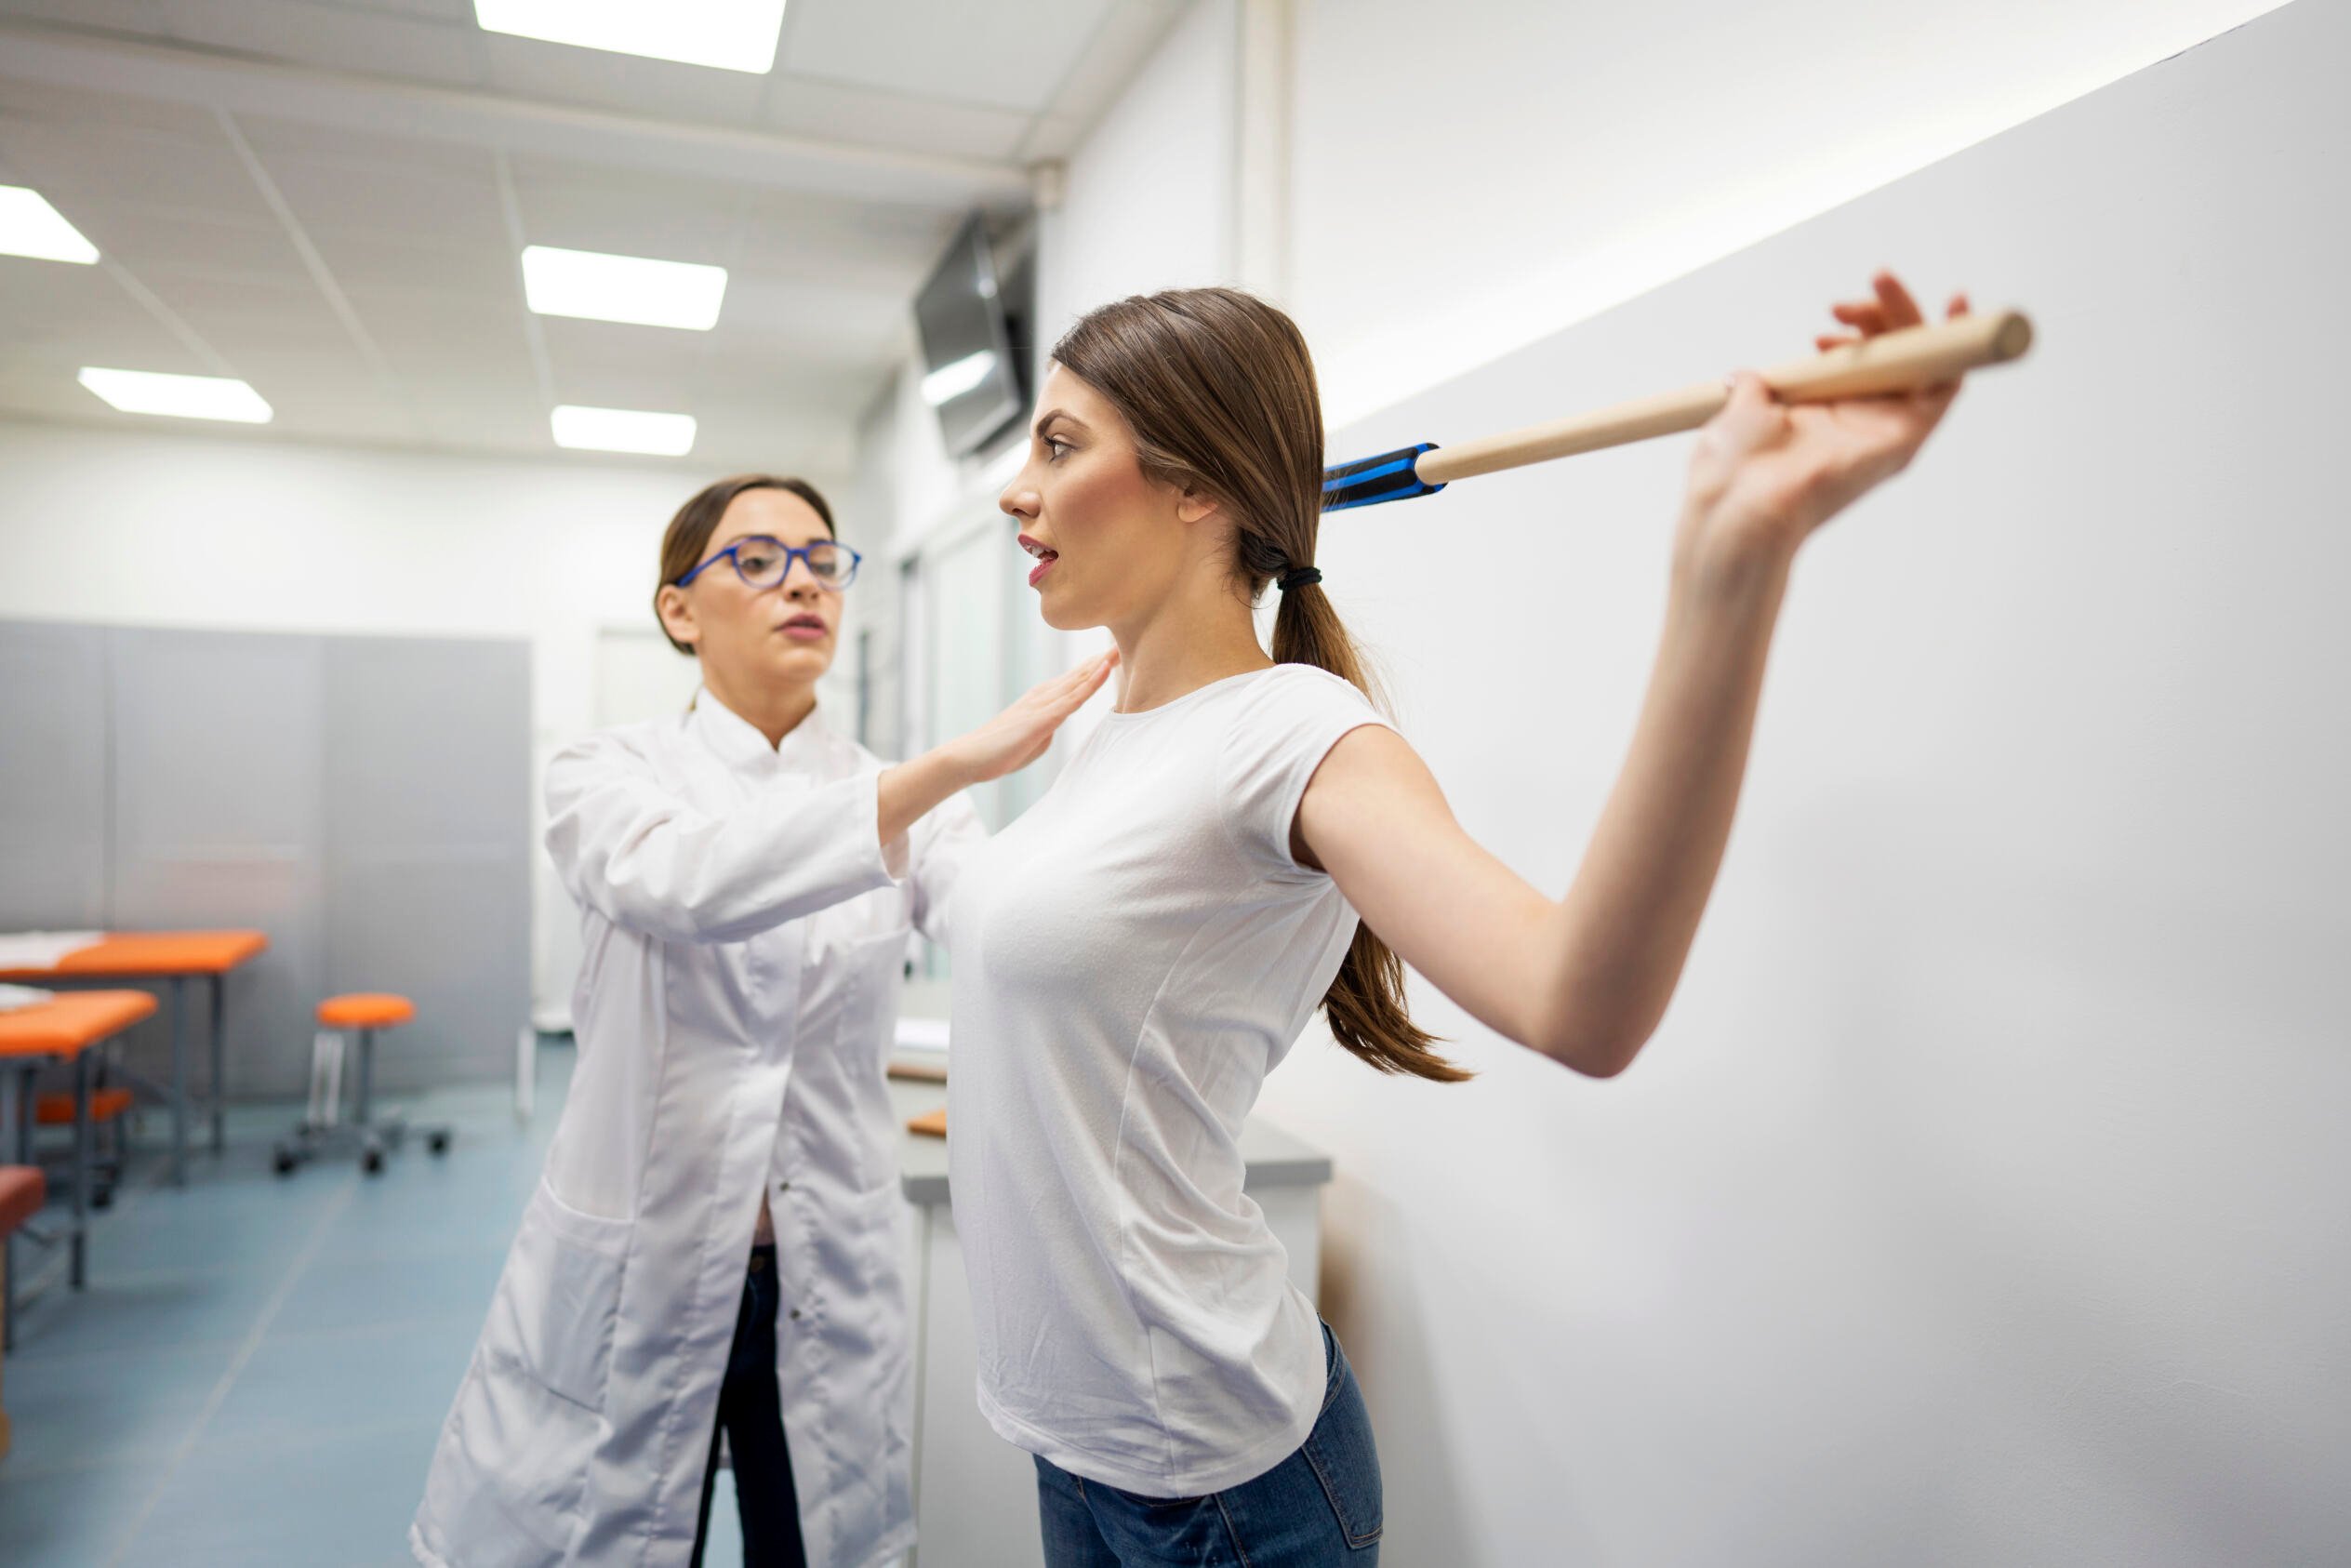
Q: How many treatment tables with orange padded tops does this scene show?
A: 2